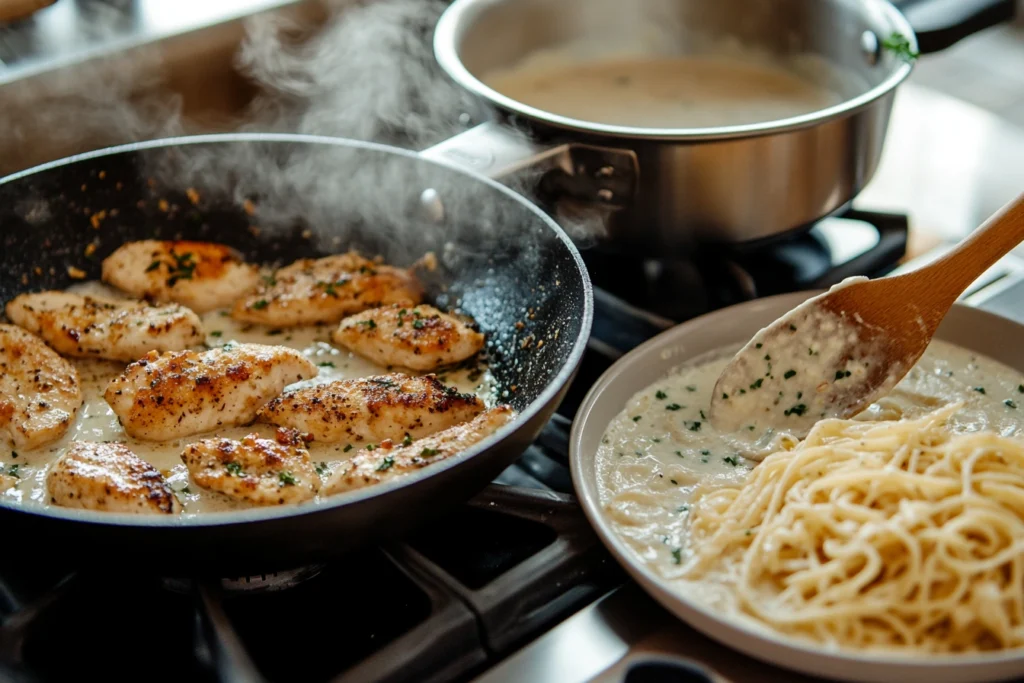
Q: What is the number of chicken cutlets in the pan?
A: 10